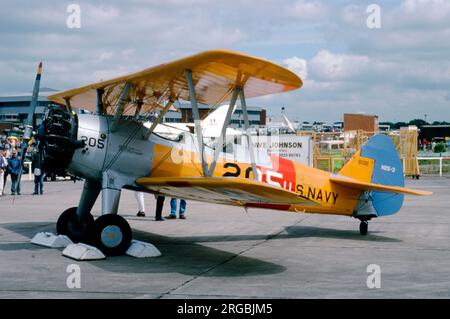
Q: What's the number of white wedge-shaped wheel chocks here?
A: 3